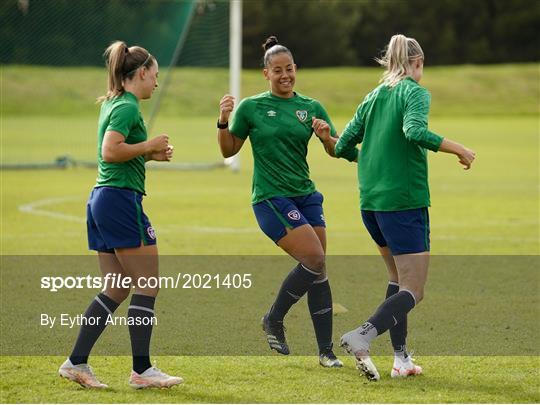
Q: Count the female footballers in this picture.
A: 3